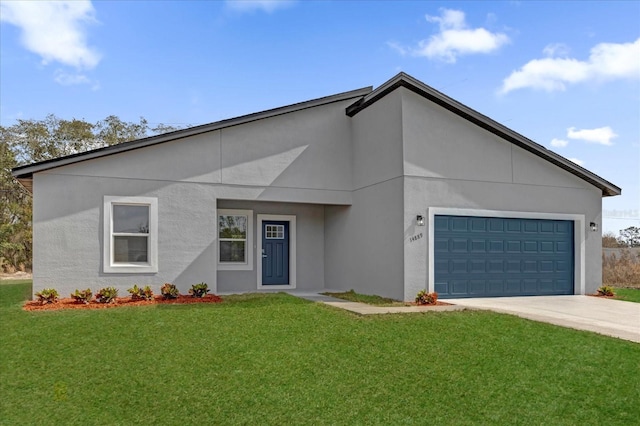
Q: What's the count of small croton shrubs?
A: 8